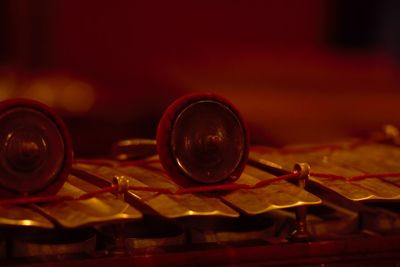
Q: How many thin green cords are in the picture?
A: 0